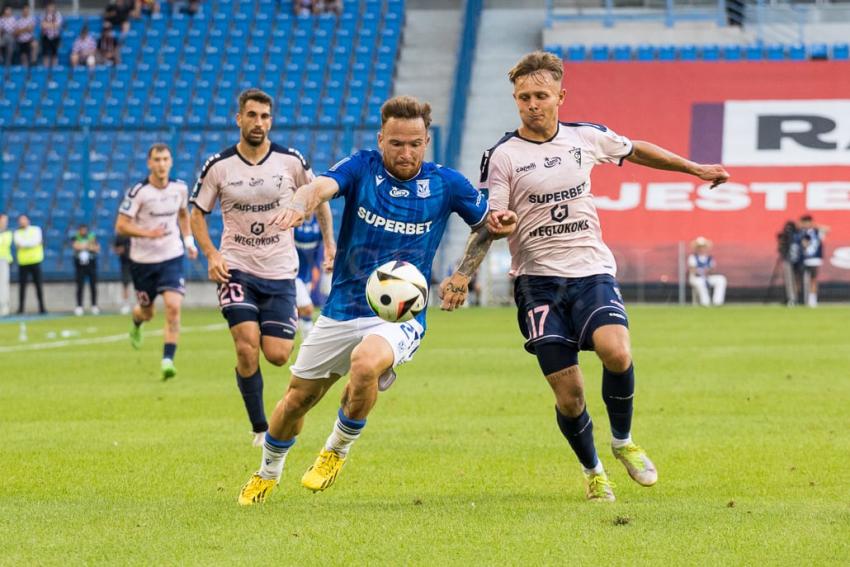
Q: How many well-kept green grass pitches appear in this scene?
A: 1